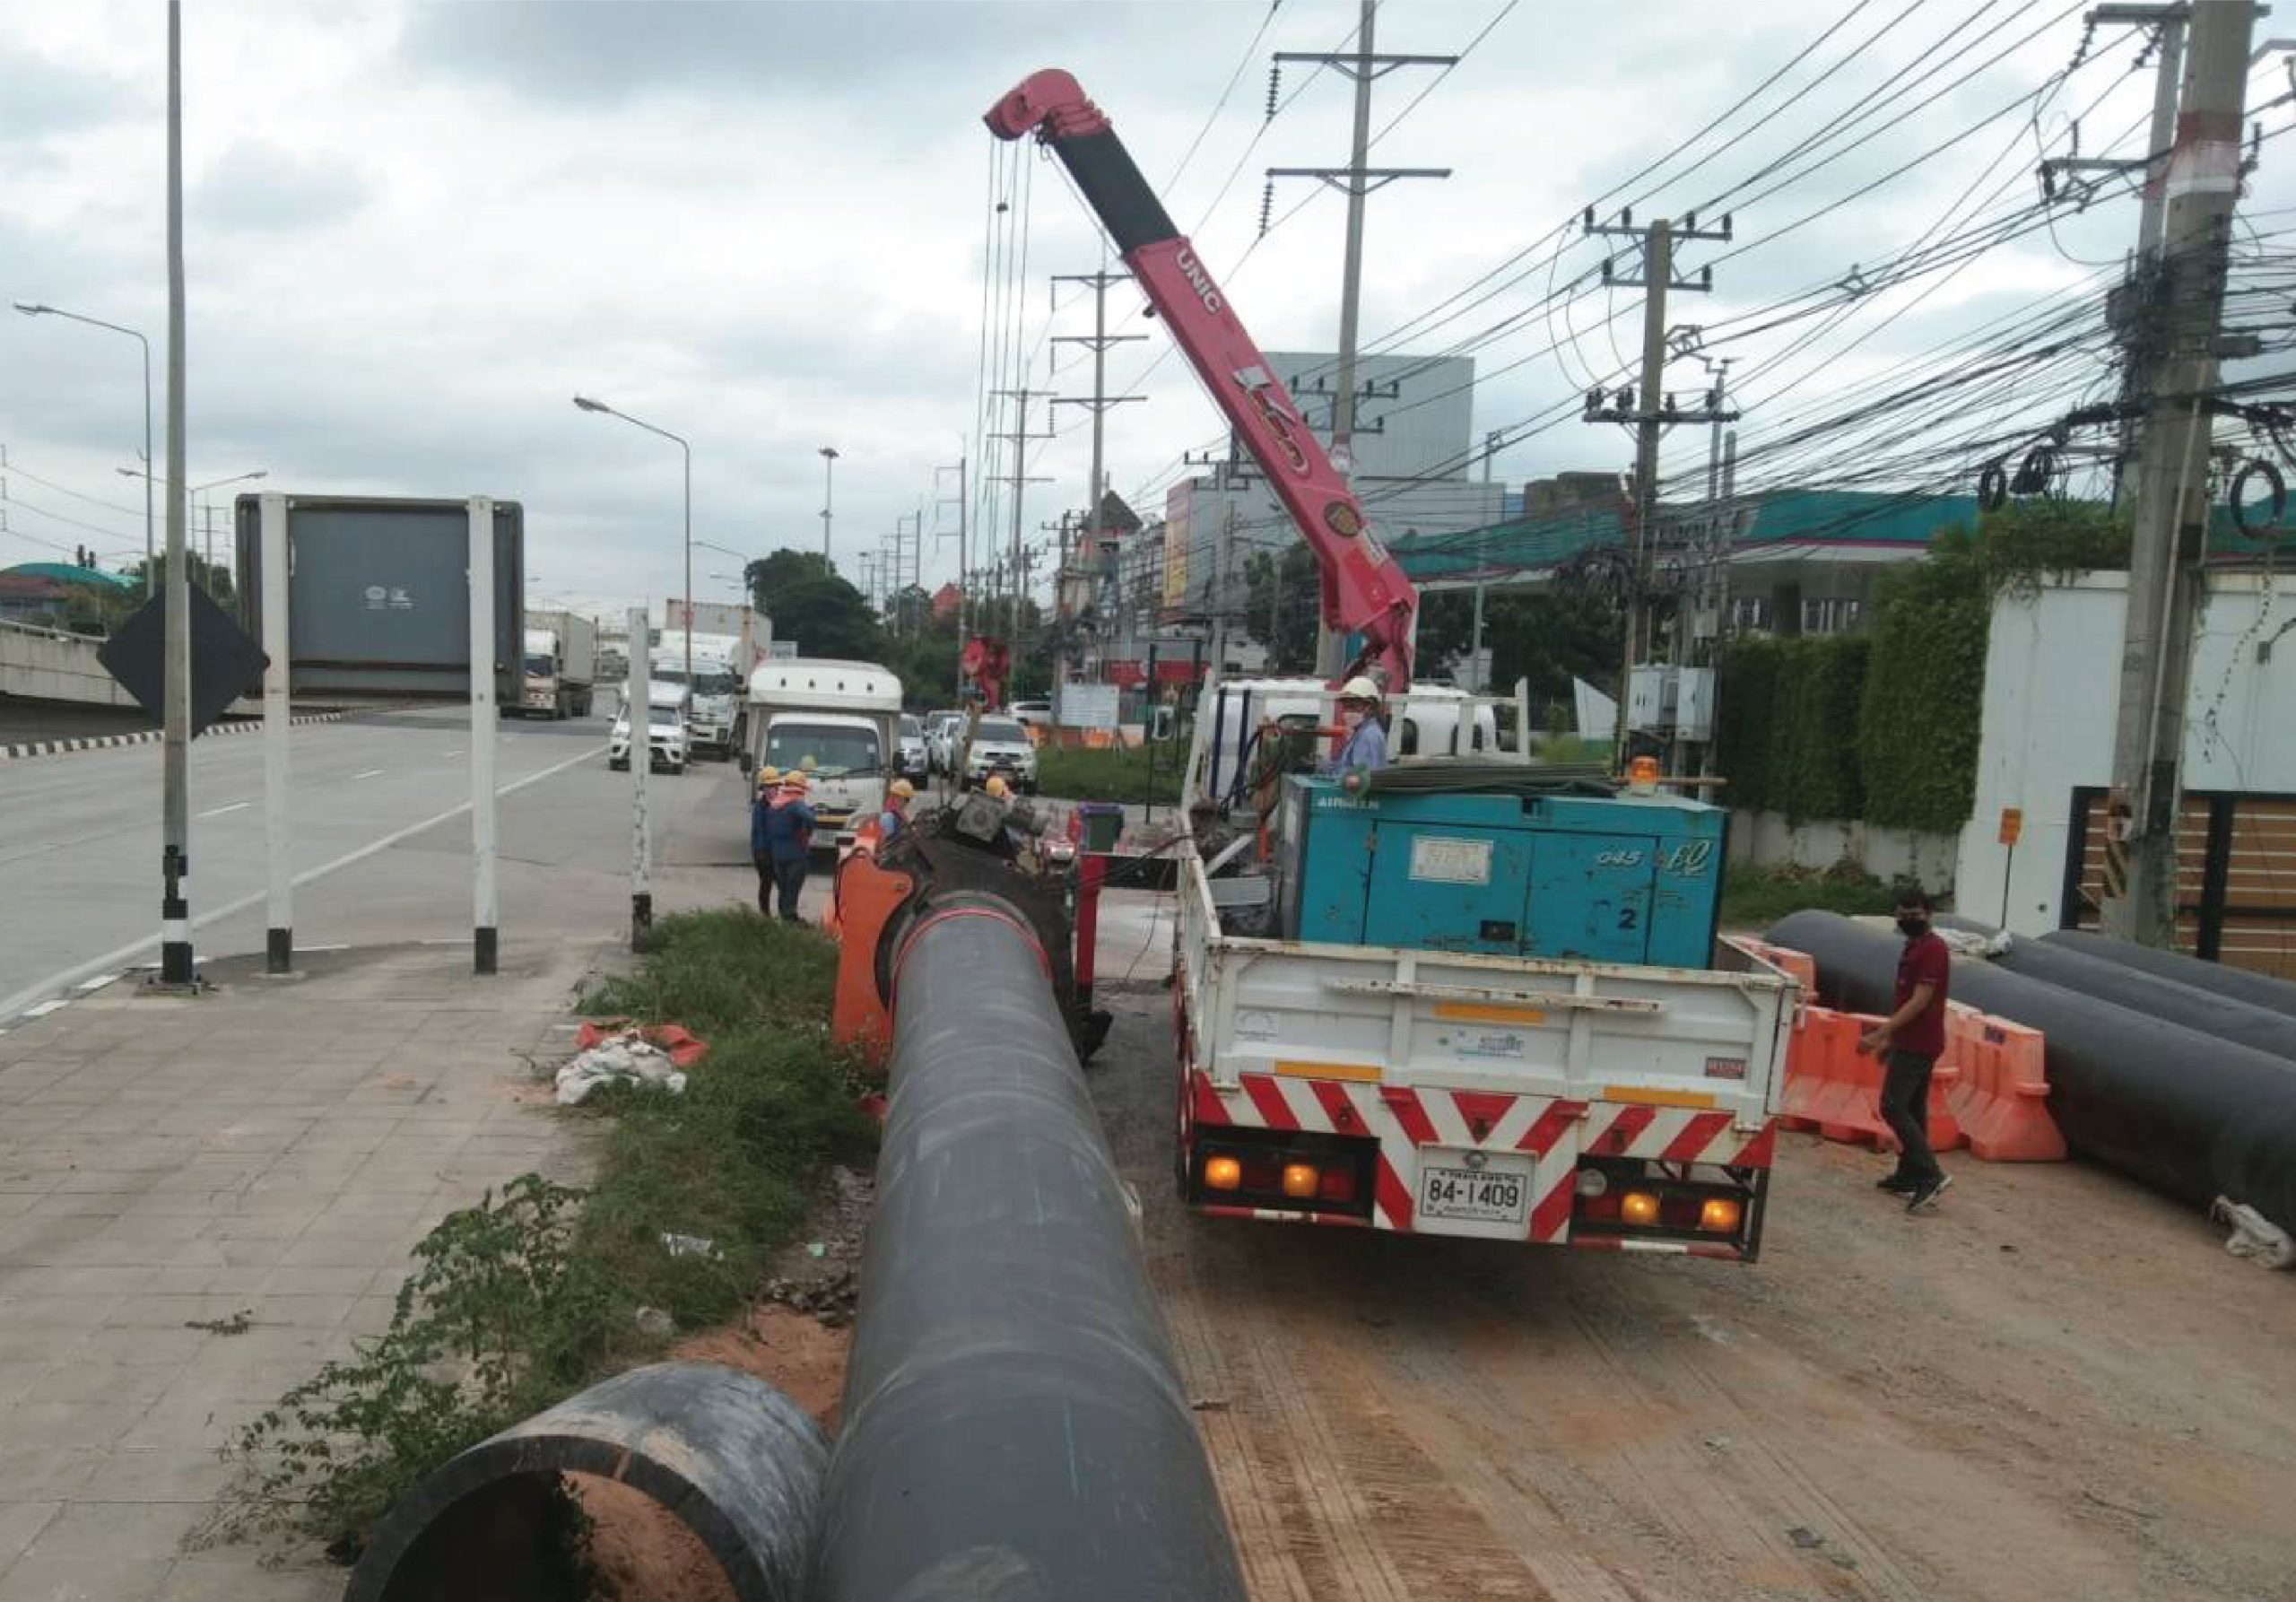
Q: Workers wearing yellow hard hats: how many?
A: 4